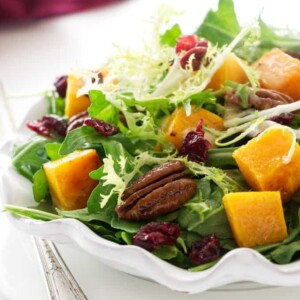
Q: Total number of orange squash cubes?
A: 7